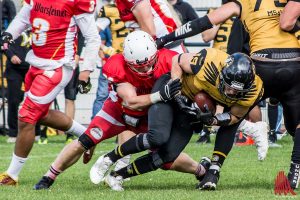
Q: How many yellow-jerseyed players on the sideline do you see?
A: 2